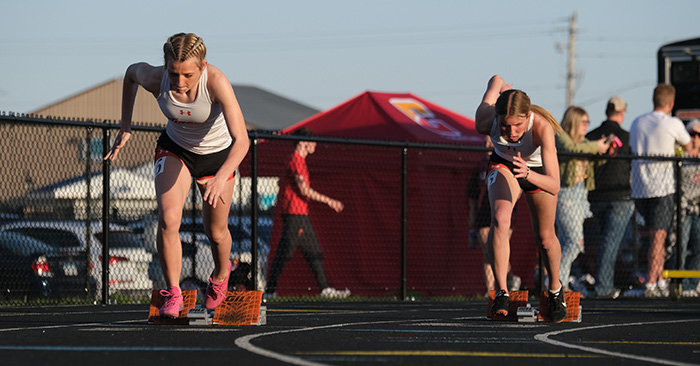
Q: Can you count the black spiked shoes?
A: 2